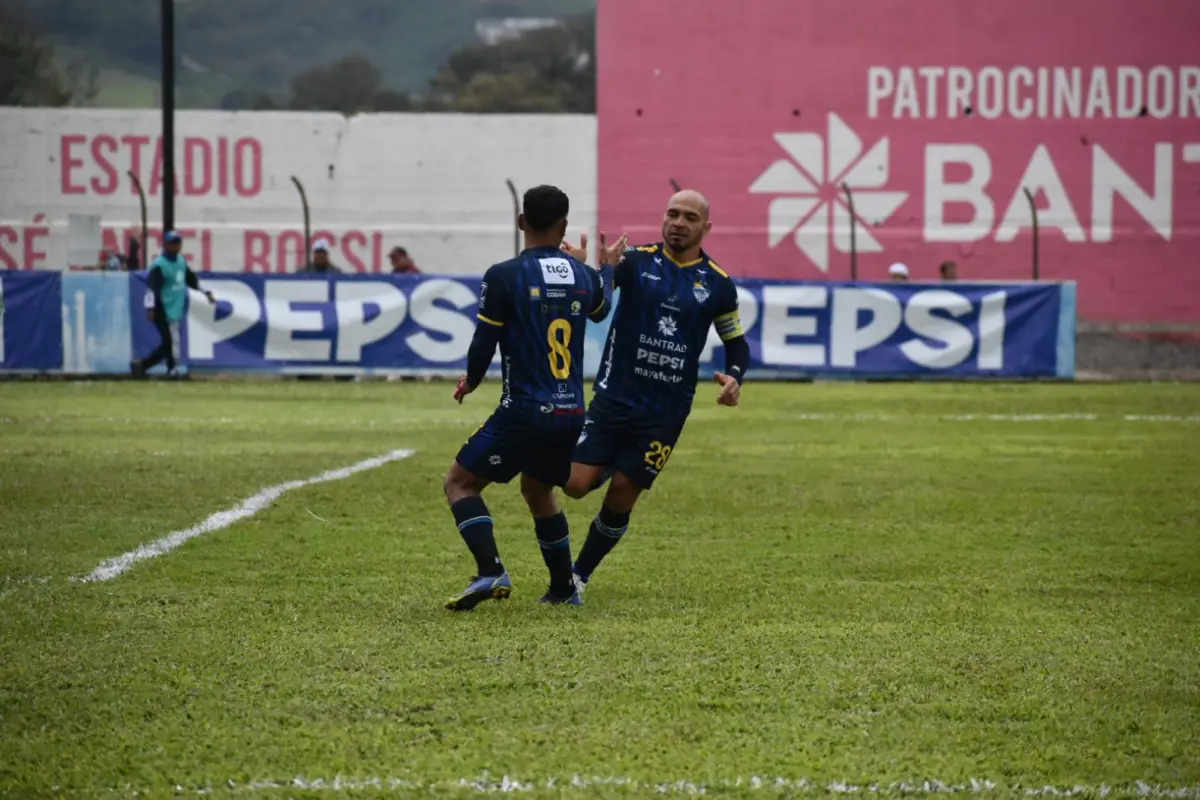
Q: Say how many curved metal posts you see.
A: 6